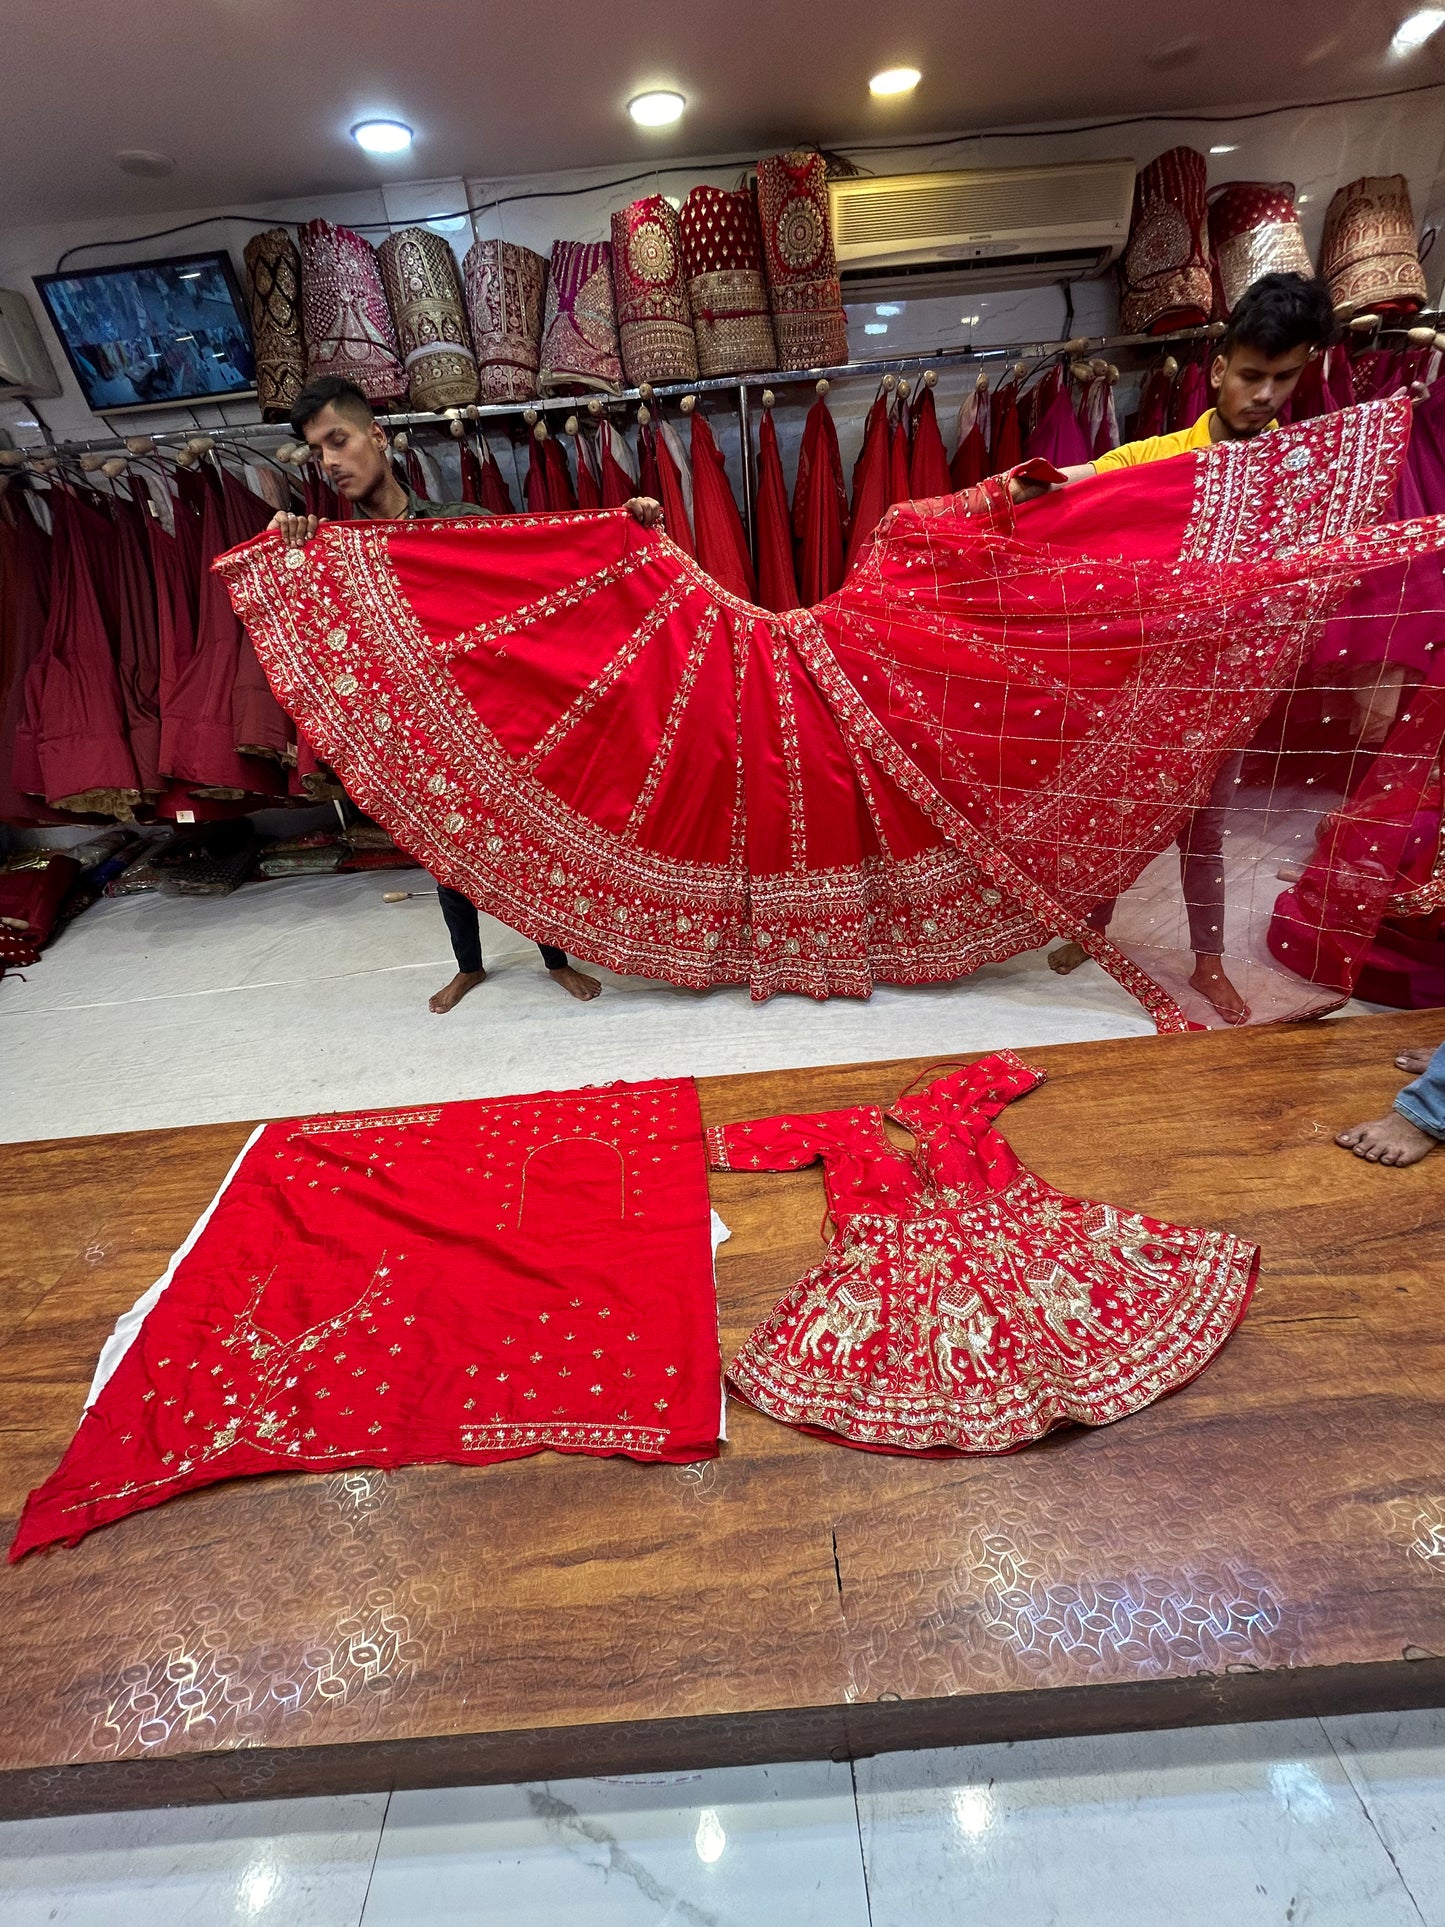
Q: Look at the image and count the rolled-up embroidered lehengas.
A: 11